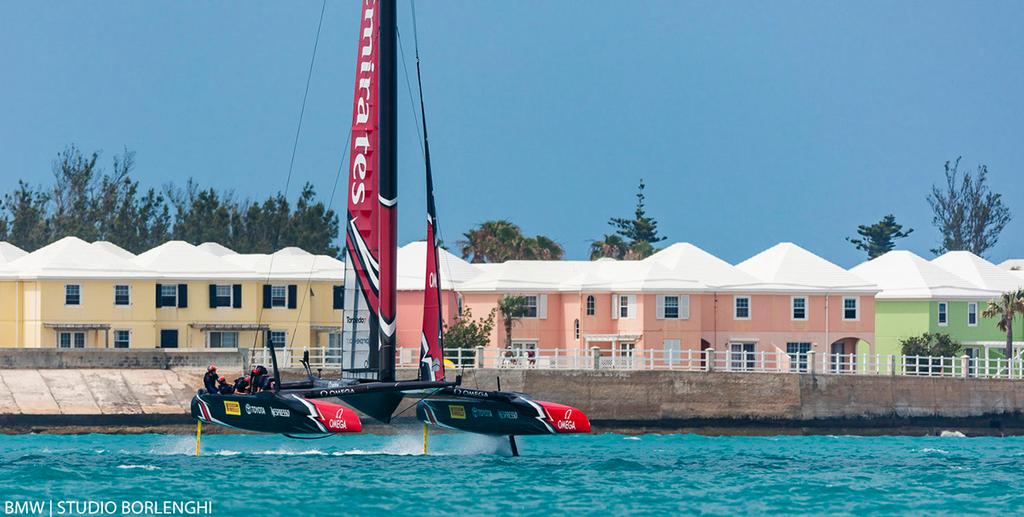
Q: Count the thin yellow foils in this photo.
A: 2